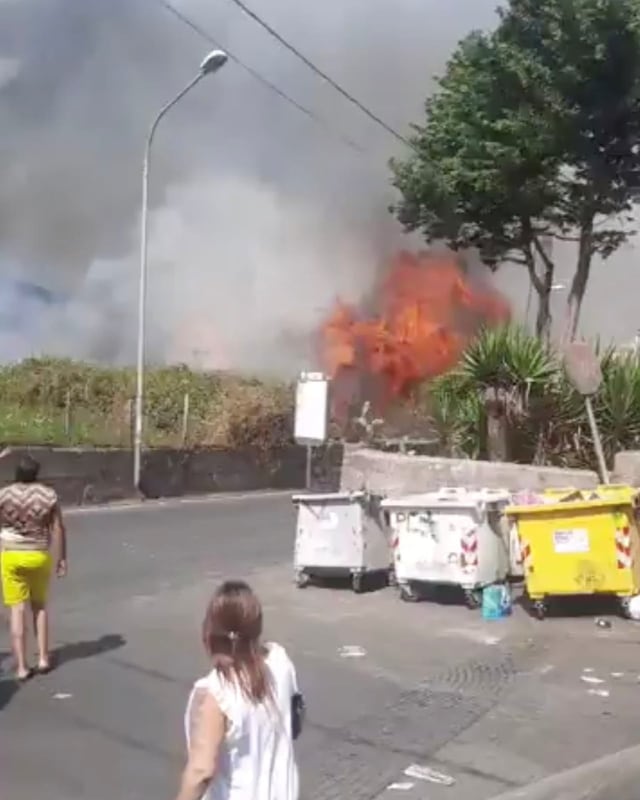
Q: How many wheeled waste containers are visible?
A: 3